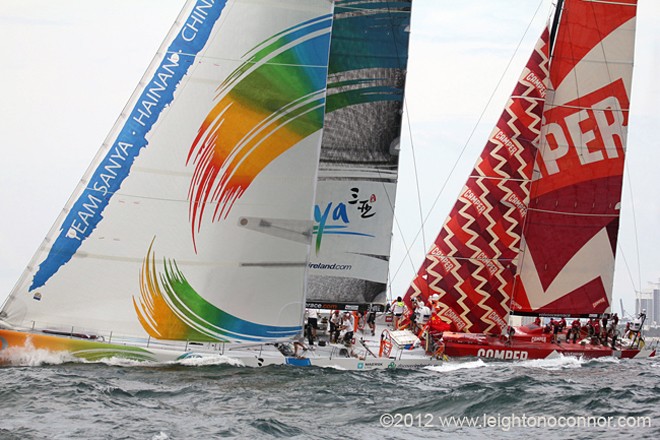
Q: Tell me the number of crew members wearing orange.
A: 1